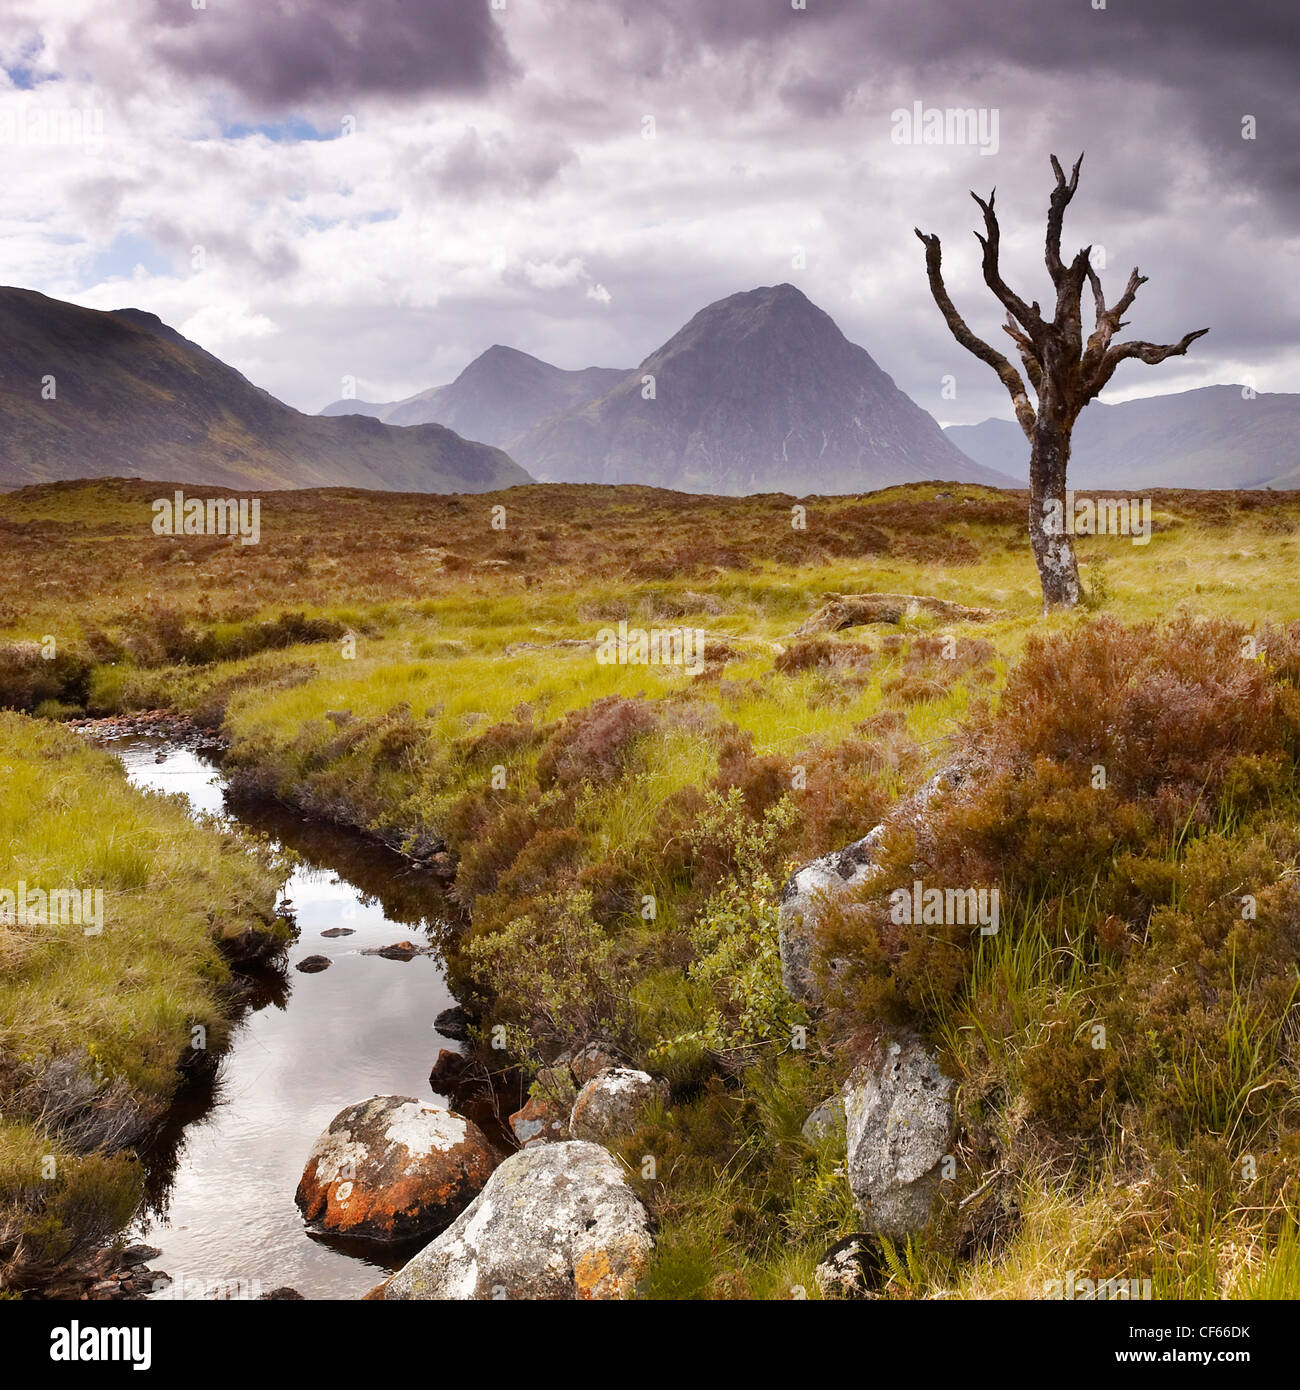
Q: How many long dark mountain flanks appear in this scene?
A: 1